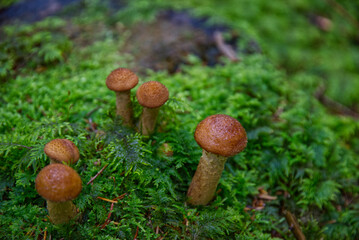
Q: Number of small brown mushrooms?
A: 5